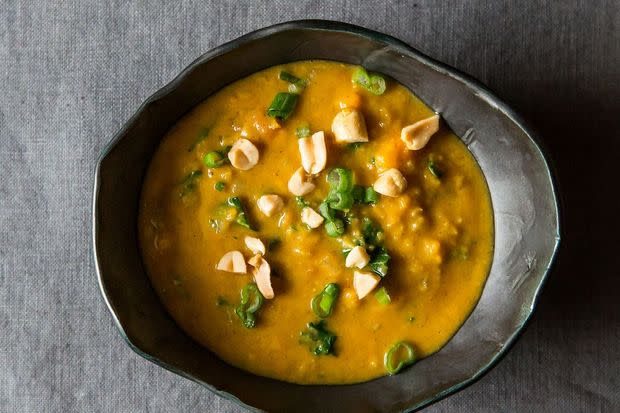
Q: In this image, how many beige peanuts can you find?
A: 13